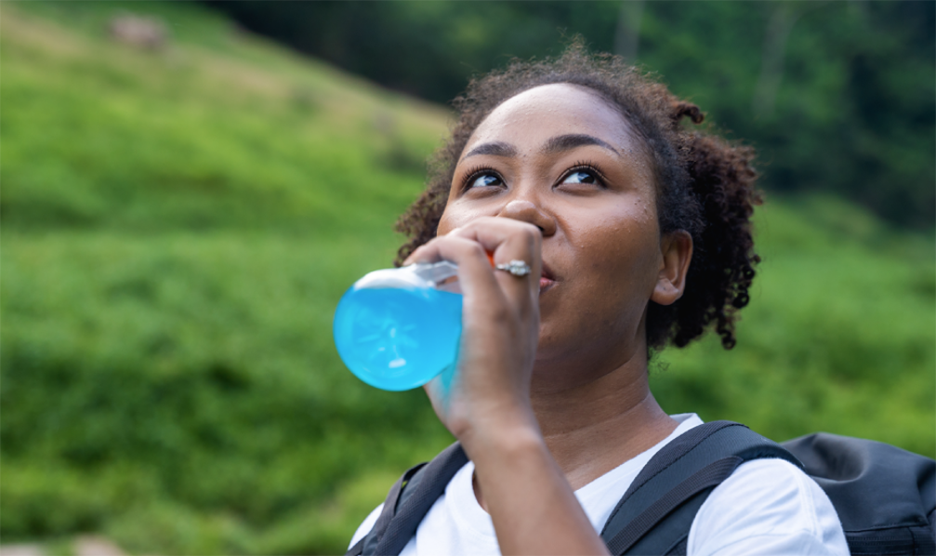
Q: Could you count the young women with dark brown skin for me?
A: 1